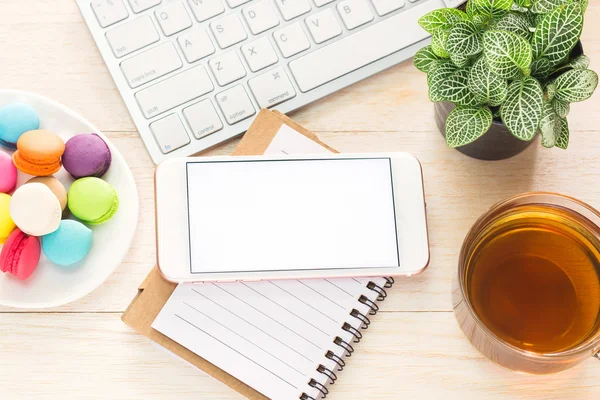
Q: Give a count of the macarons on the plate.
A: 10